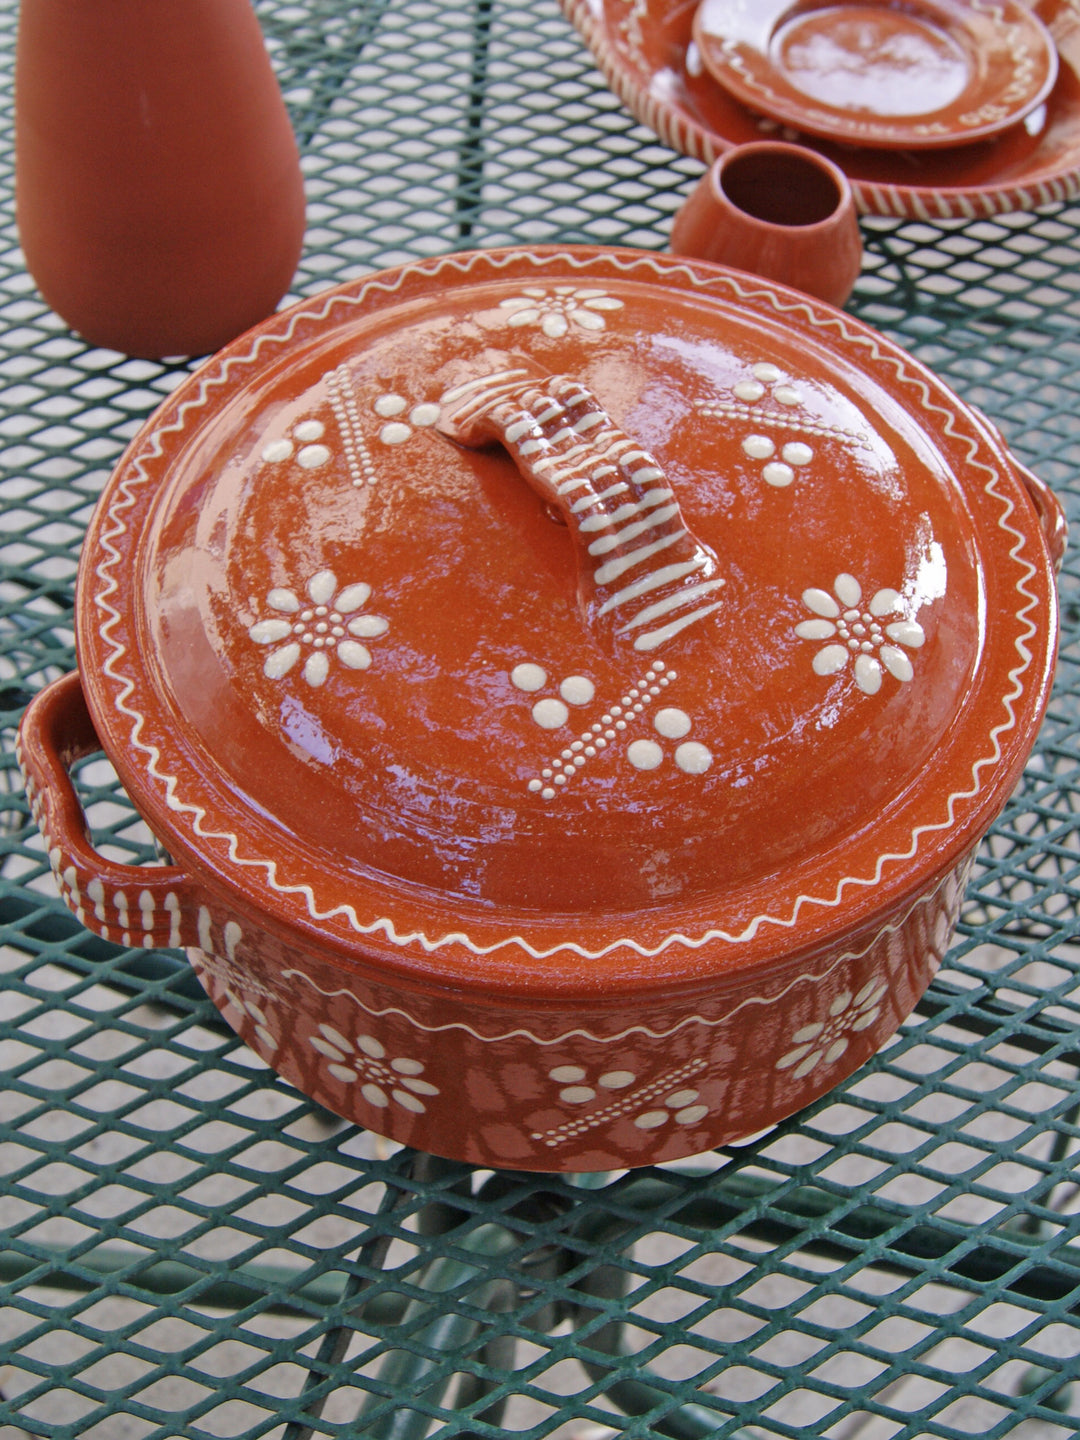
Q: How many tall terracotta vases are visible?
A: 1